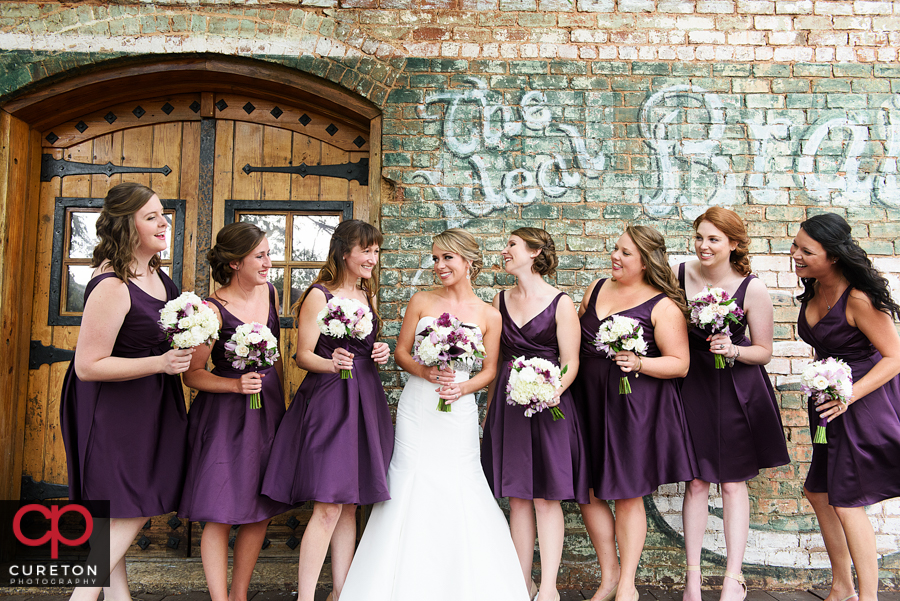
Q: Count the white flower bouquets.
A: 8